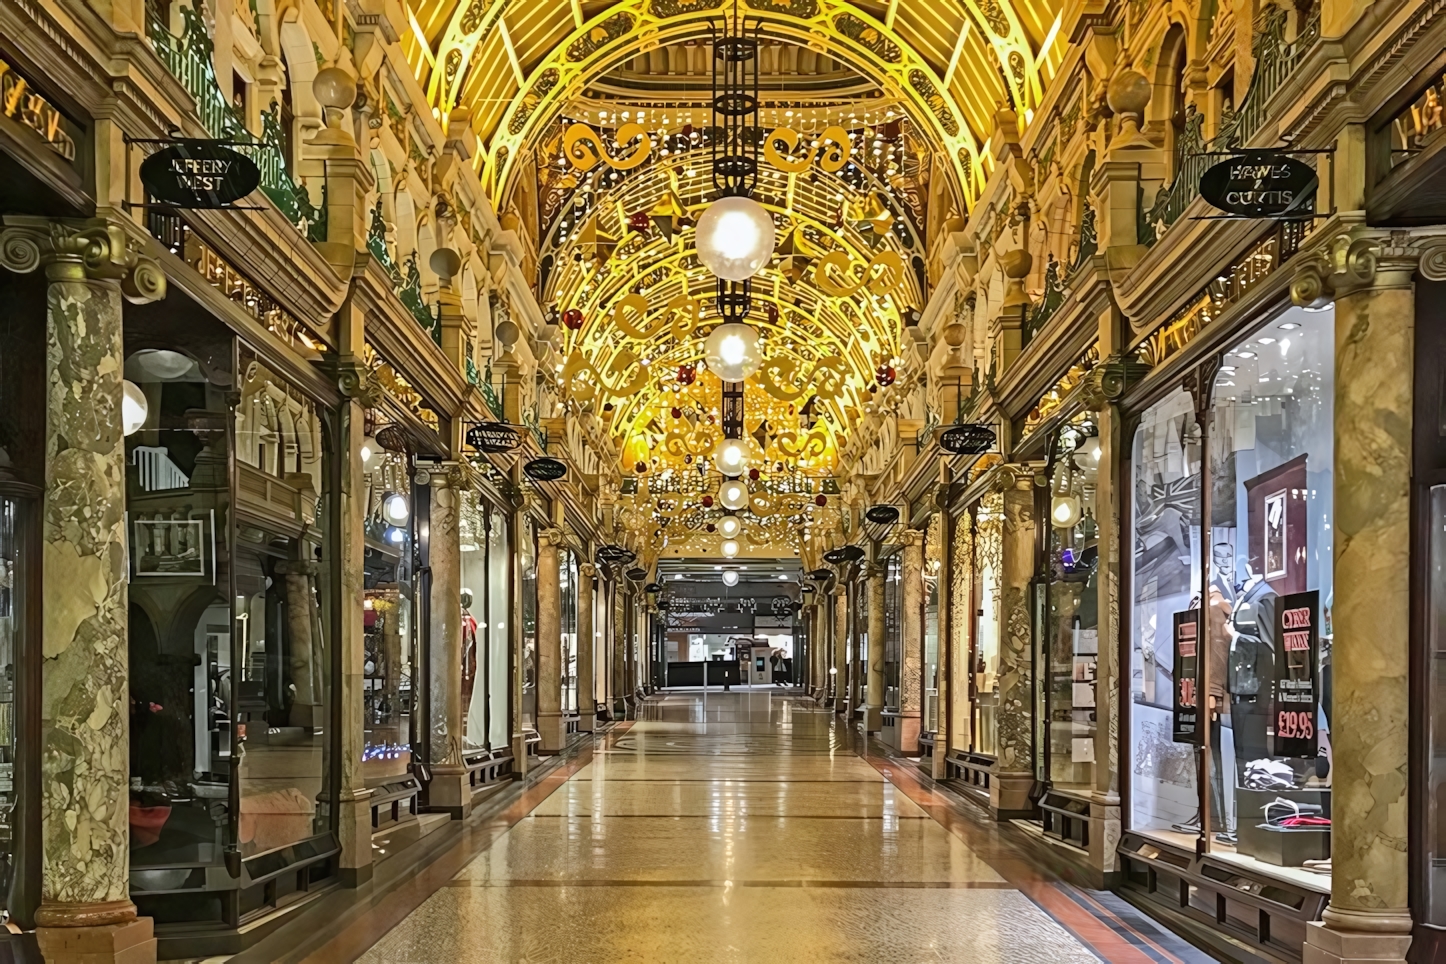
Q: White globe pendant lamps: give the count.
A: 7